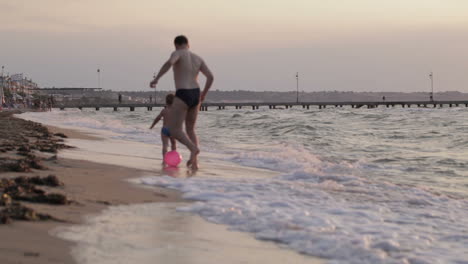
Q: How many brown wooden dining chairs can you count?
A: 0